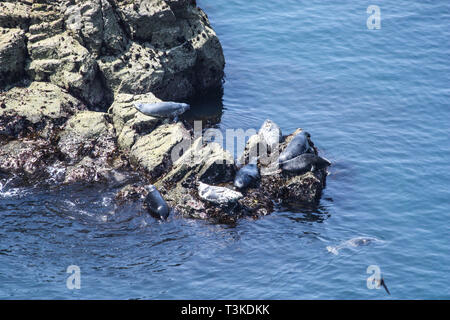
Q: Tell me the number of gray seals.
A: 8